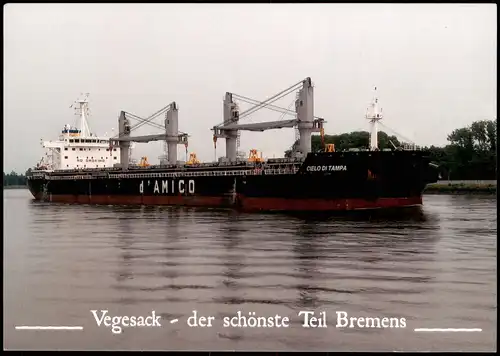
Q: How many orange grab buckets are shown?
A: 4